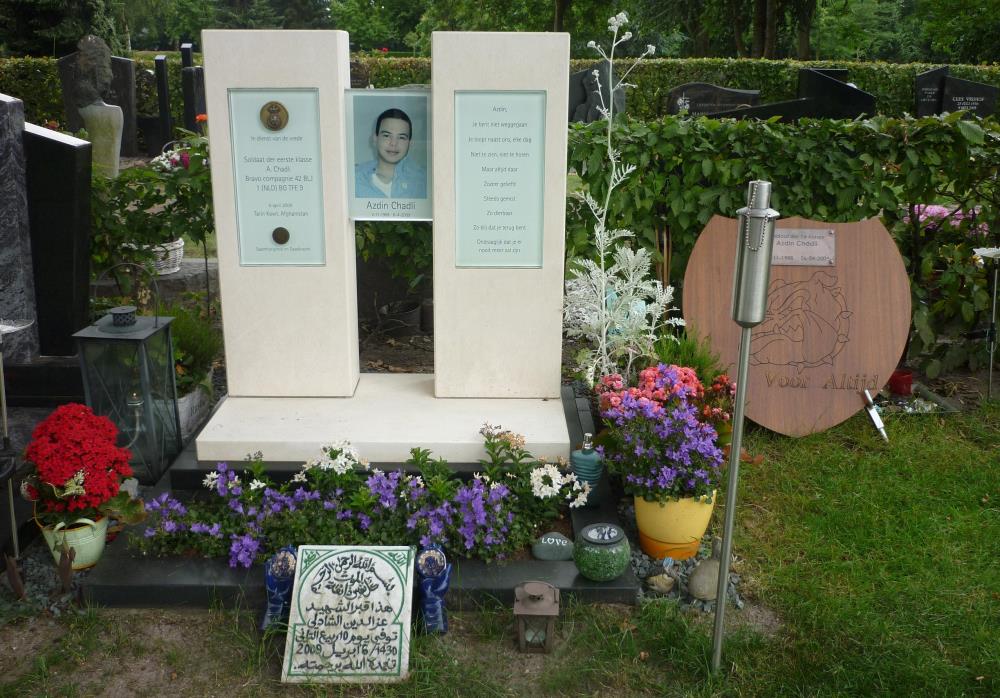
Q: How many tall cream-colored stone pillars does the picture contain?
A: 2